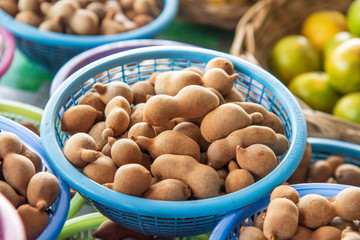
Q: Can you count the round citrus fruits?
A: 7